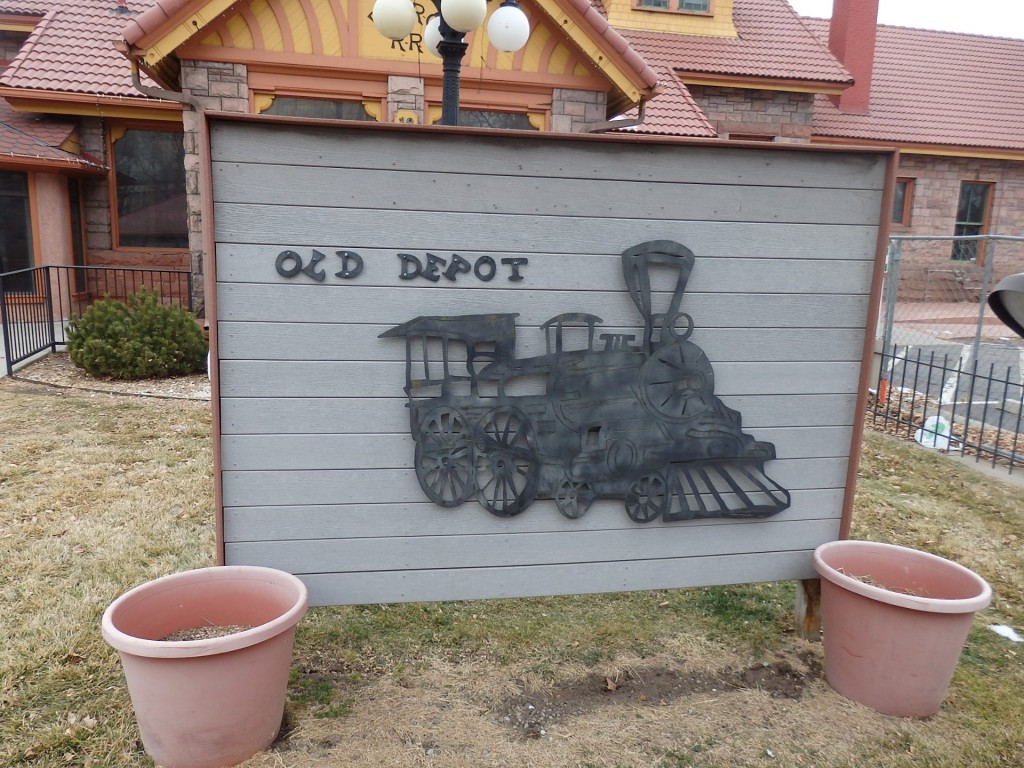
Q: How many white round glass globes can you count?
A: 4